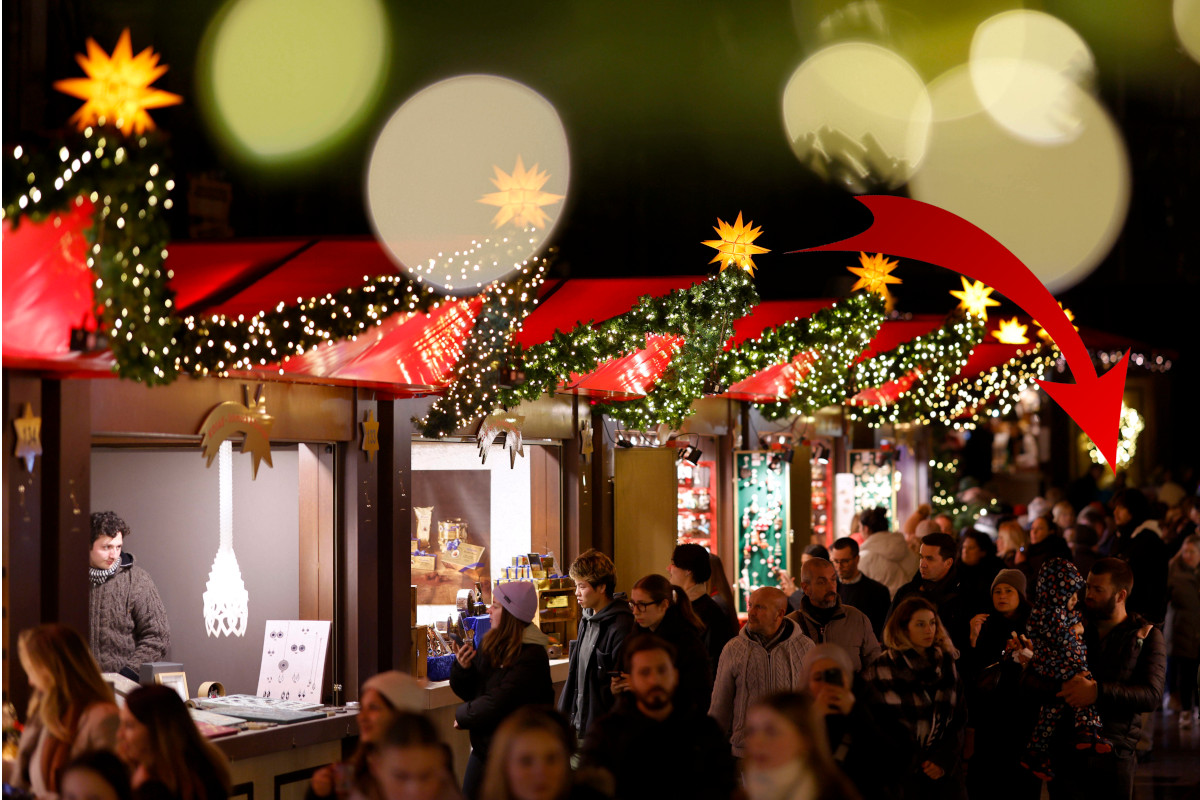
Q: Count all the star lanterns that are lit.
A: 7